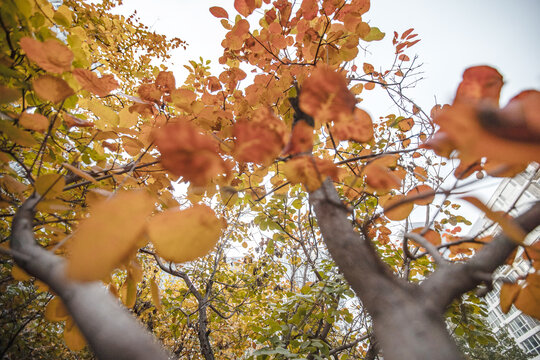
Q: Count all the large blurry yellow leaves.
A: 2